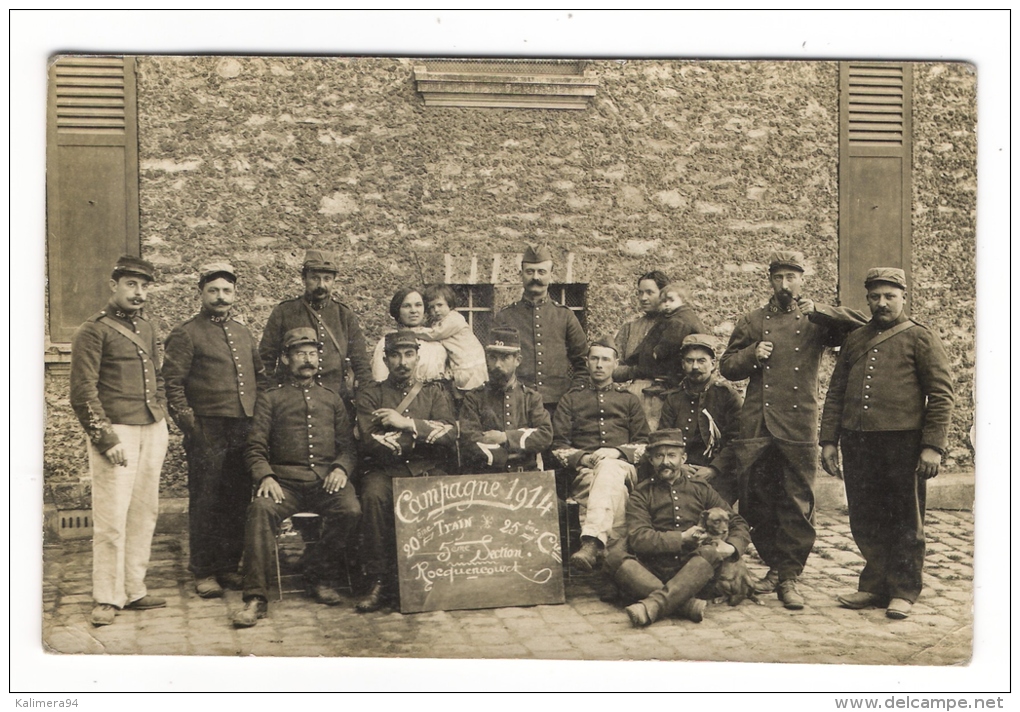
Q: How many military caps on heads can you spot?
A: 12